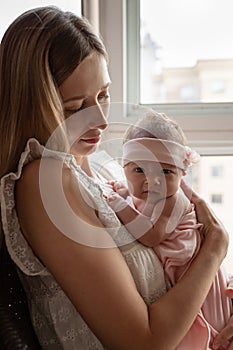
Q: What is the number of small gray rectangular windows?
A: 2